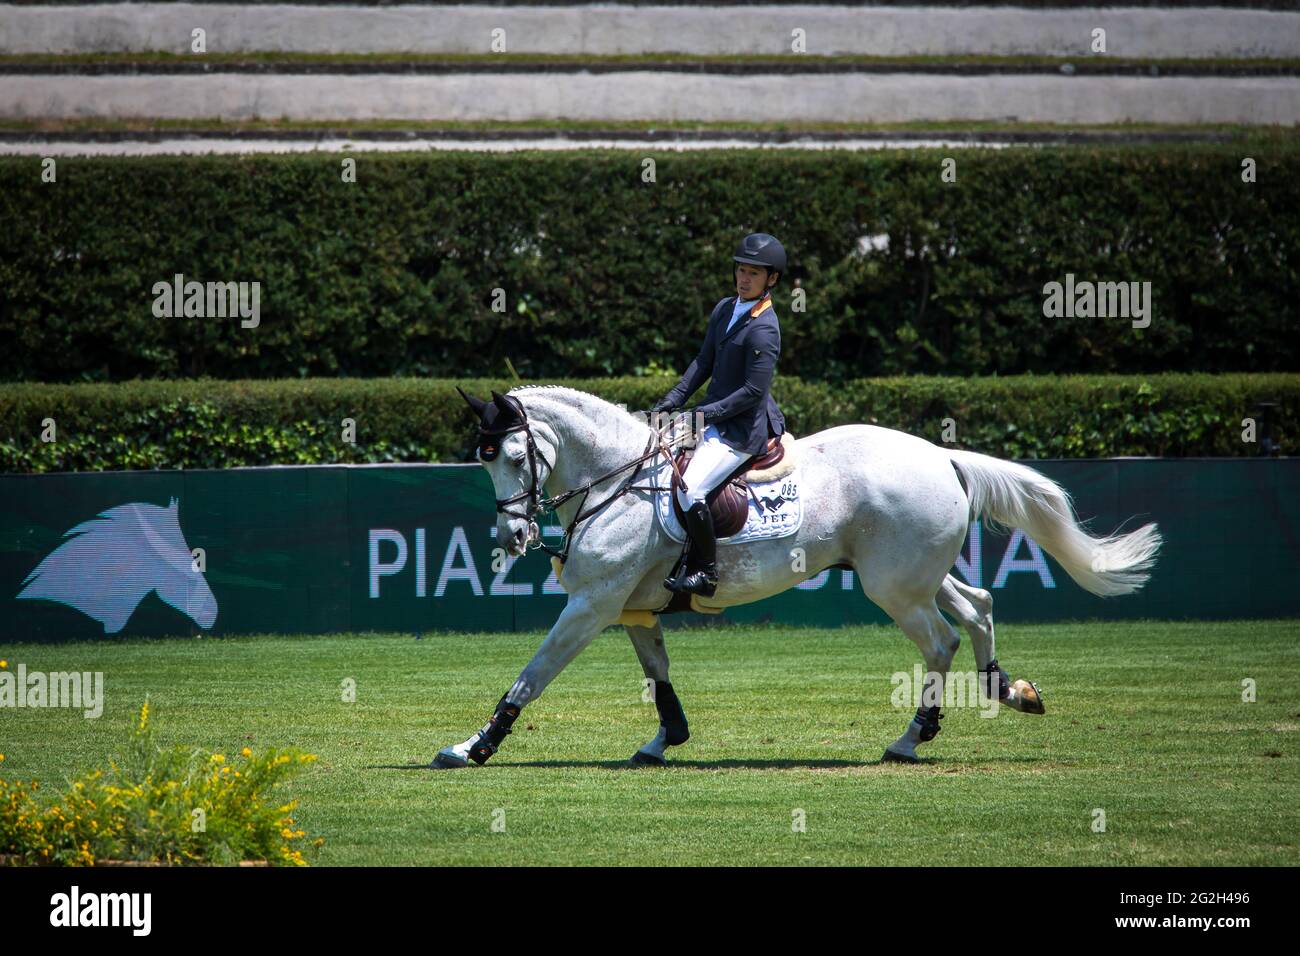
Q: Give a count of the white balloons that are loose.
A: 0